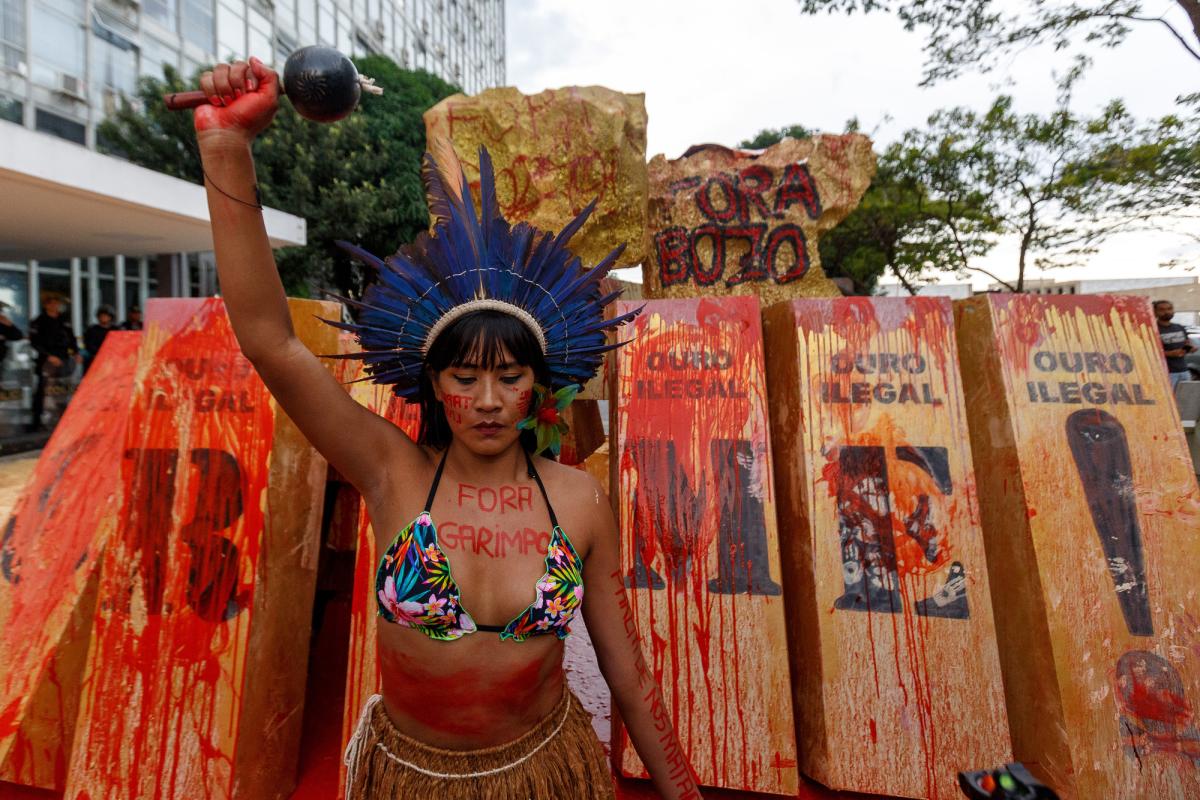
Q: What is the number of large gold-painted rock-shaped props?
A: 2